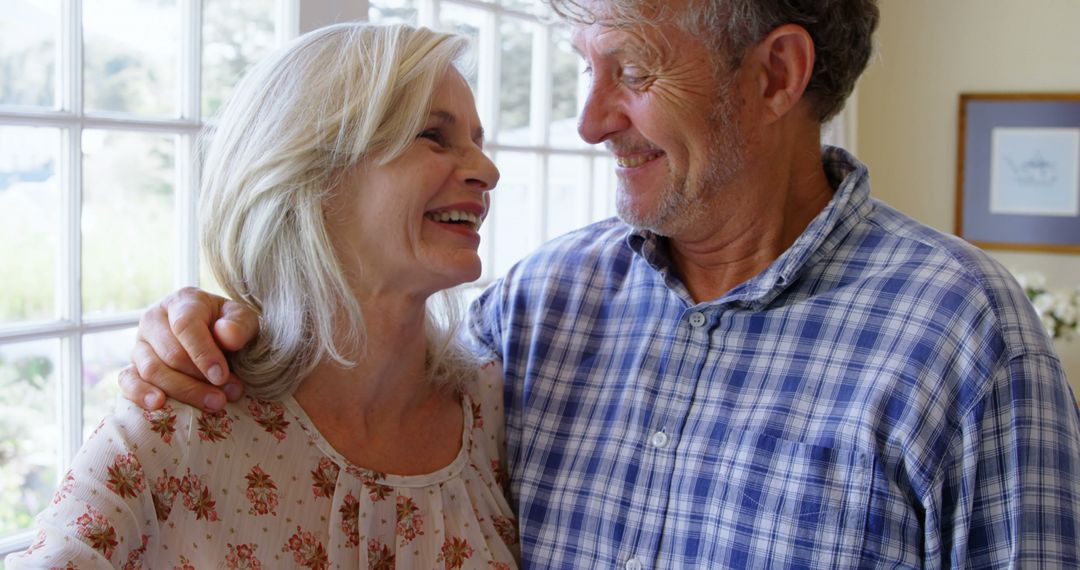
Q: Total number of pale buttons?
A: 3